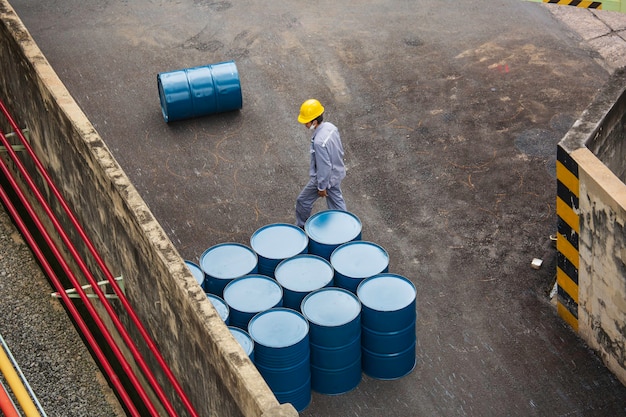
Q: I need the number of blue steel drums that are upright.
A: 12